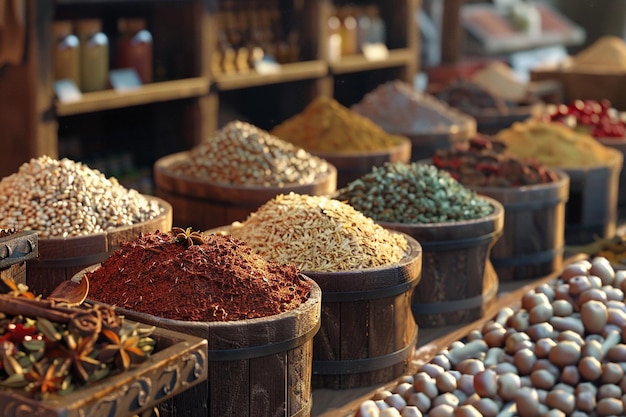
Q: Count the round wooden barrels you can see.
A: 11